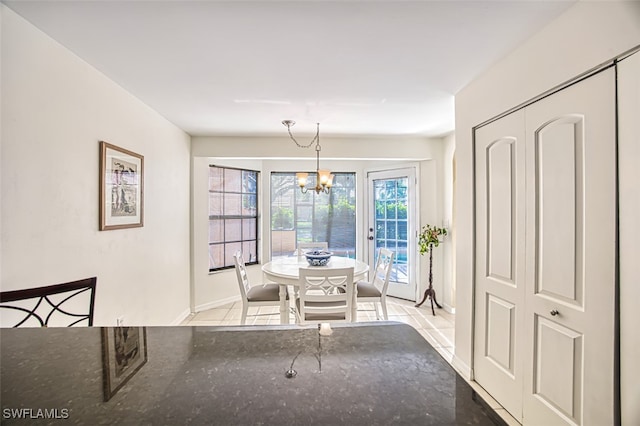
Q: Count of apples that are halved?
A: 0